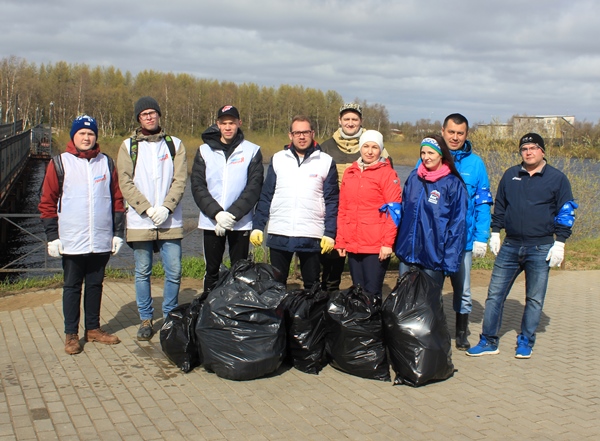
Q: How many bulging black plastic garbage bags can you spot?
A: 5